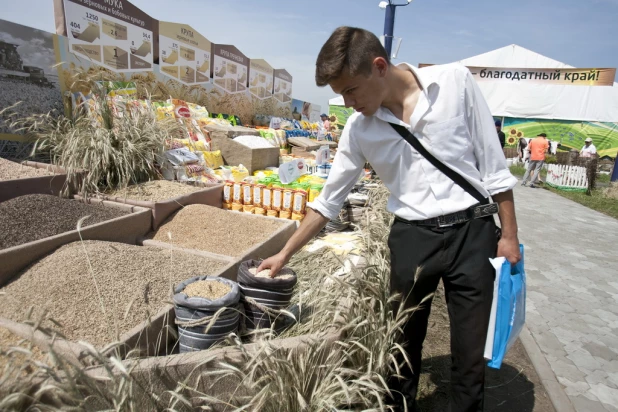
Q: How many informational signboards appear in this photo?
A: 5